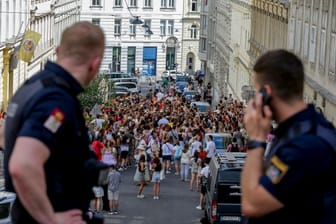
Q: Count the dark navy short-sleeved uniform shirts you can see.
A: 2